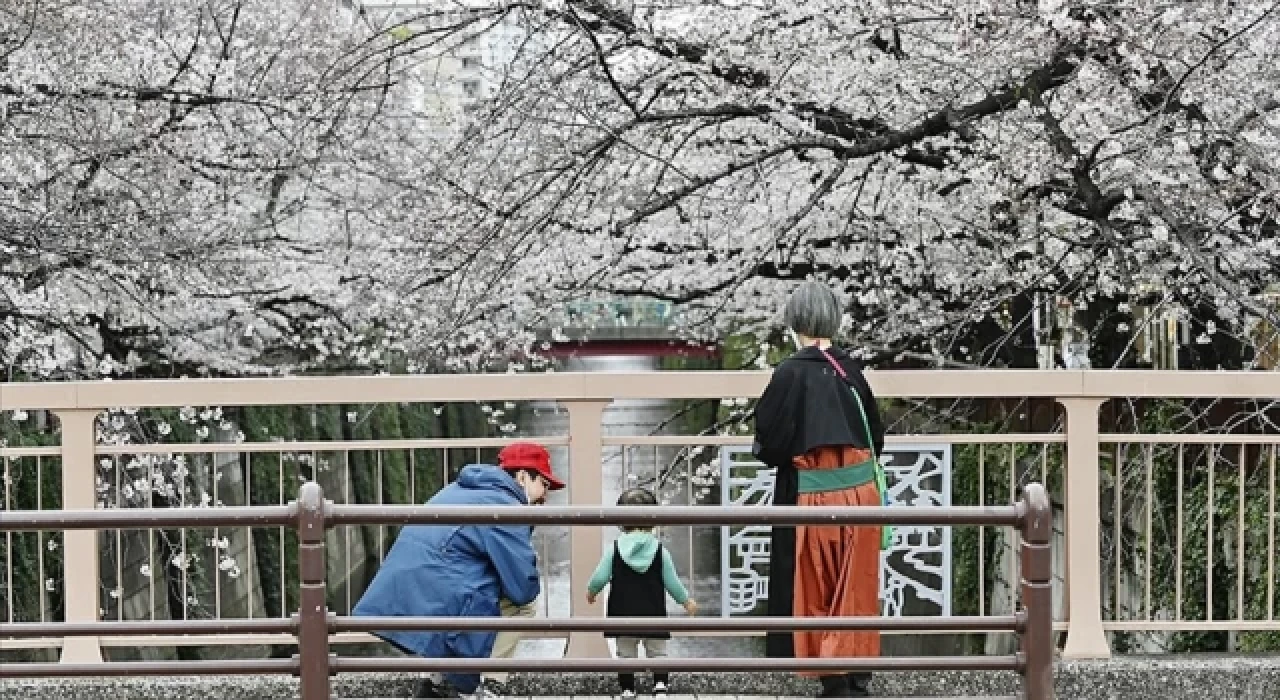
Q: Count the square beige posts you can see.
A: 3